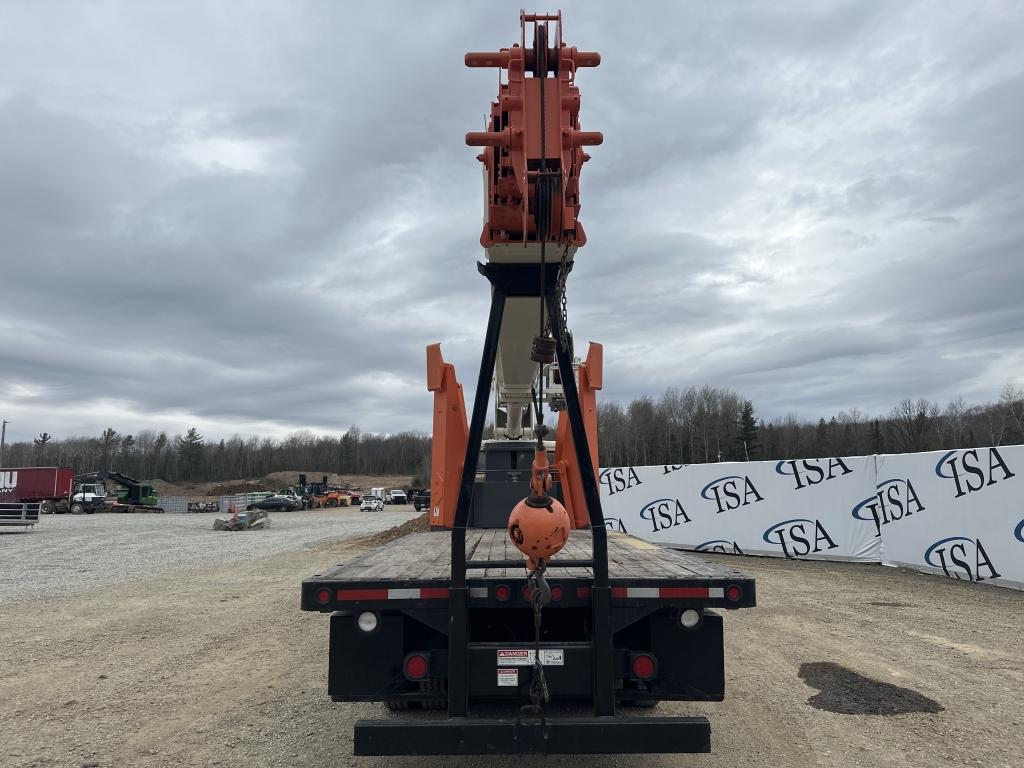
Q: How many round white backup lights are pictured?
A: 2